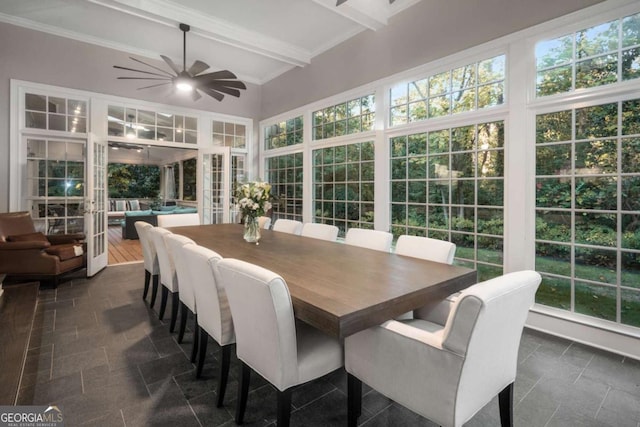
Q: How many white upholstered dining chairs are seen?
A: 12